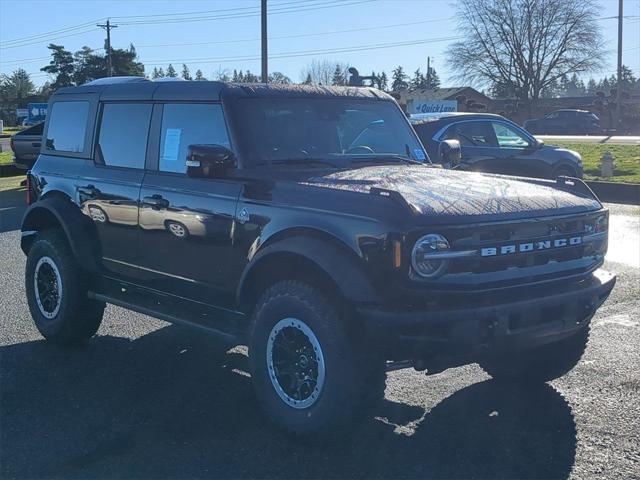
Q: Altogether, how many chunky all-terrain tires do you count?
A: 3